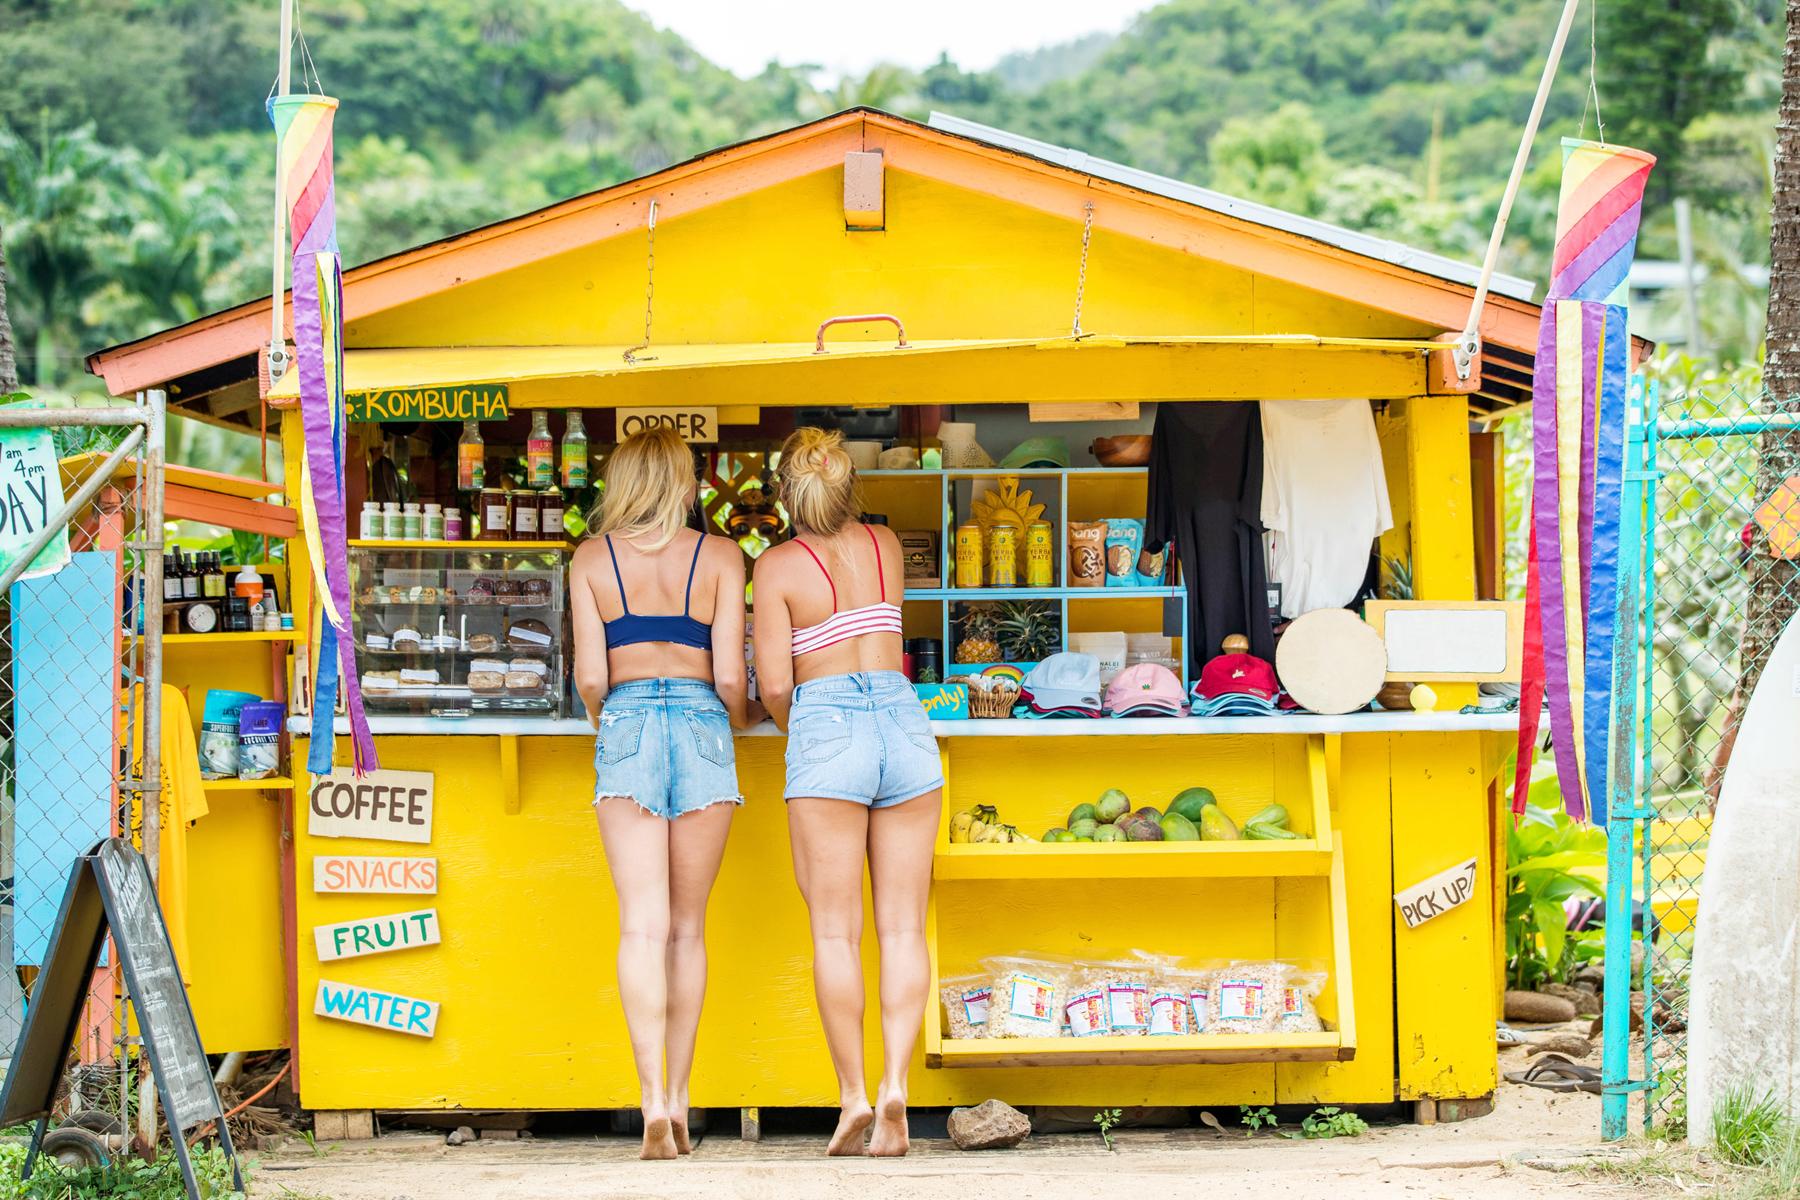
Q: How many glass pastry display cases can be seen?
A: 1